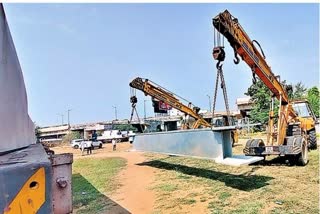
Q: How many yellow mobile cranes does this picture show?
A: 2